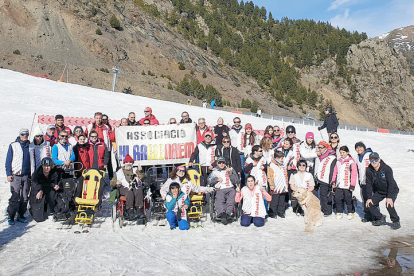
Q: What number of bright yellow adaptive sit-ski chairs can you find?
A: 2